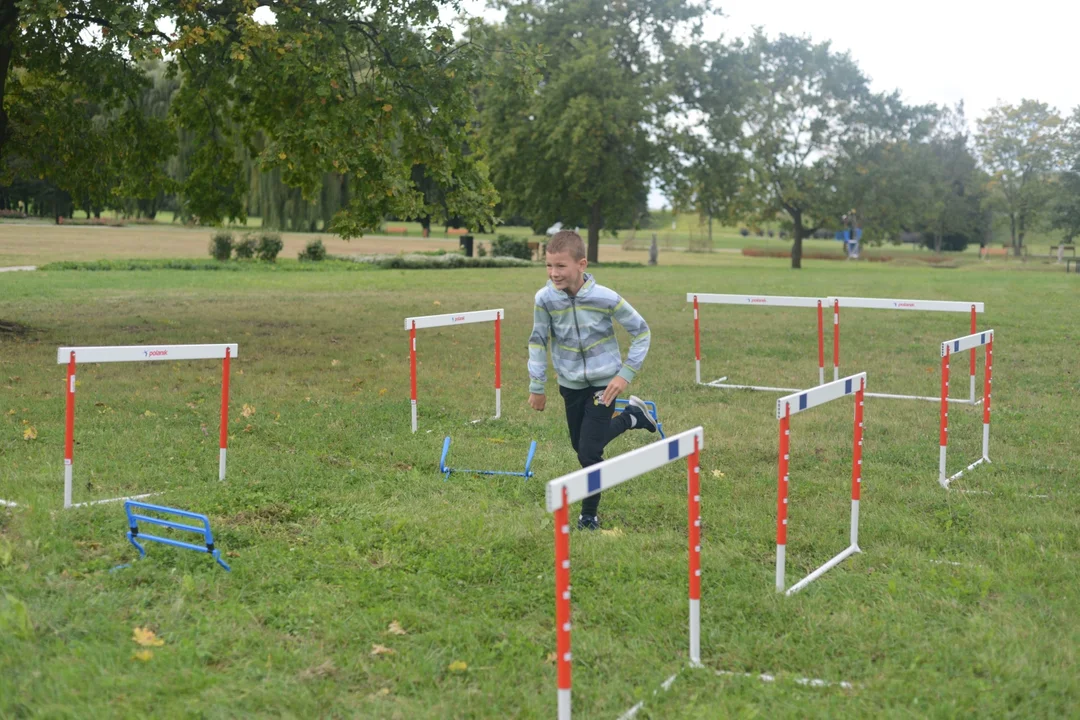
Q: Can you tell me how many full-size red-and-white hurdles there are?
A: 7